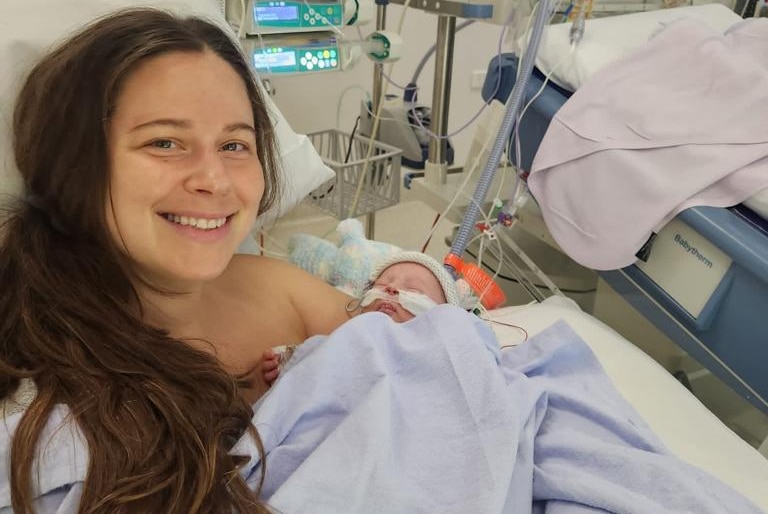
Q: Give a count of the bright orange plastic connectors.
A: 1